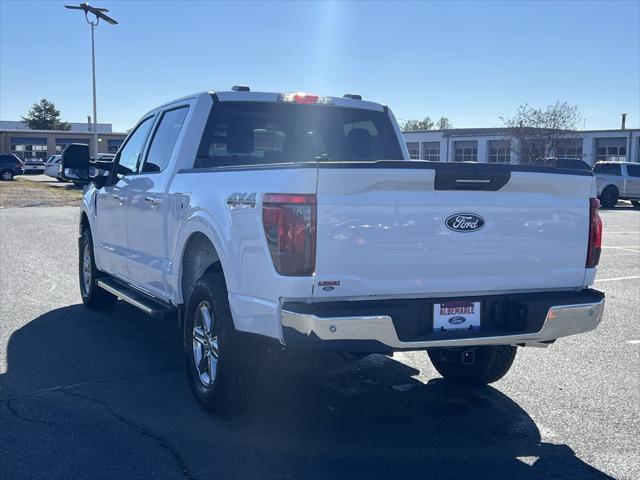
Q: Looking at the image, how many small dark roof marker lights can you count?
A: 2